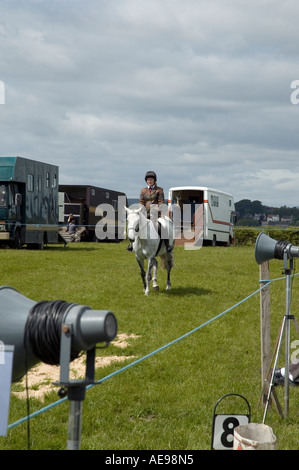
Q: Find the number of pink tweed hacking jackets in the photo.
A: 0